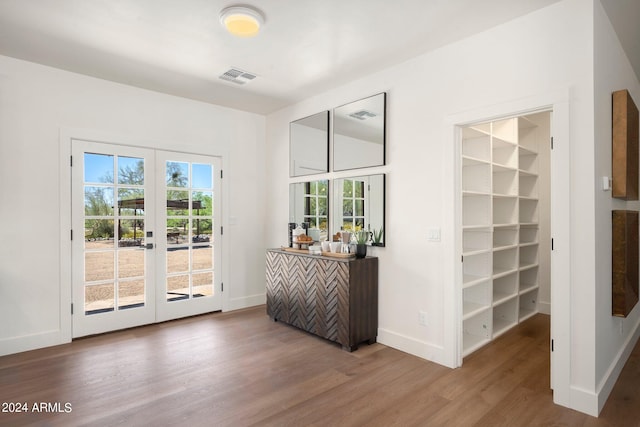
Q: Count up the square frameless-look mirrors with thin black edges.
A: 4